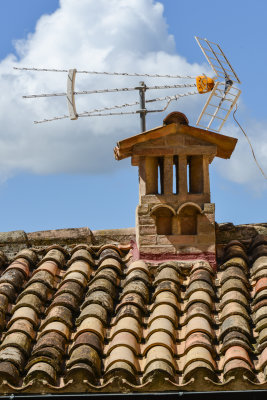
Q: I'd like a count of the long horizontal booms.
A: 3